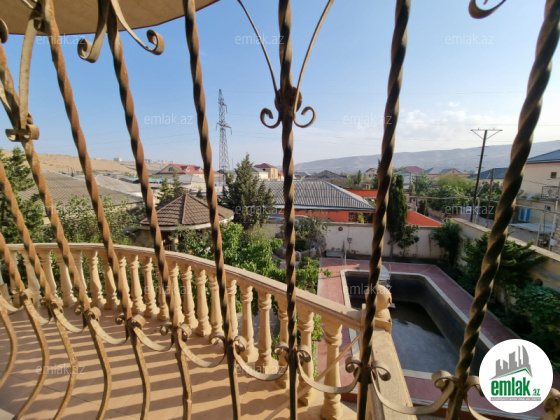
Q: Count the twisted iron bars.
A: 9